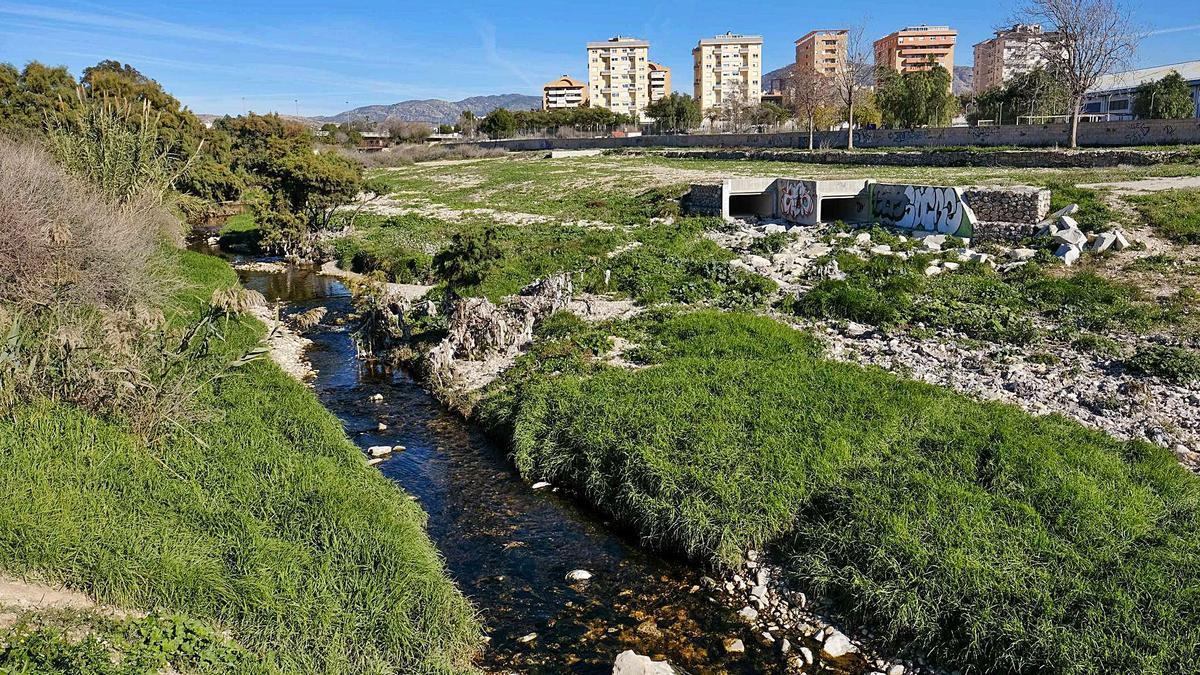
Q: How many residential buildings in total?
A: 7